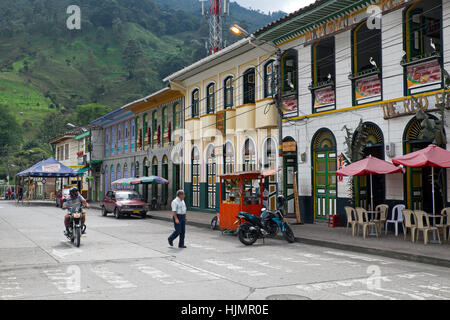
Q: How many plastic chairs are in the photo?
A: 7